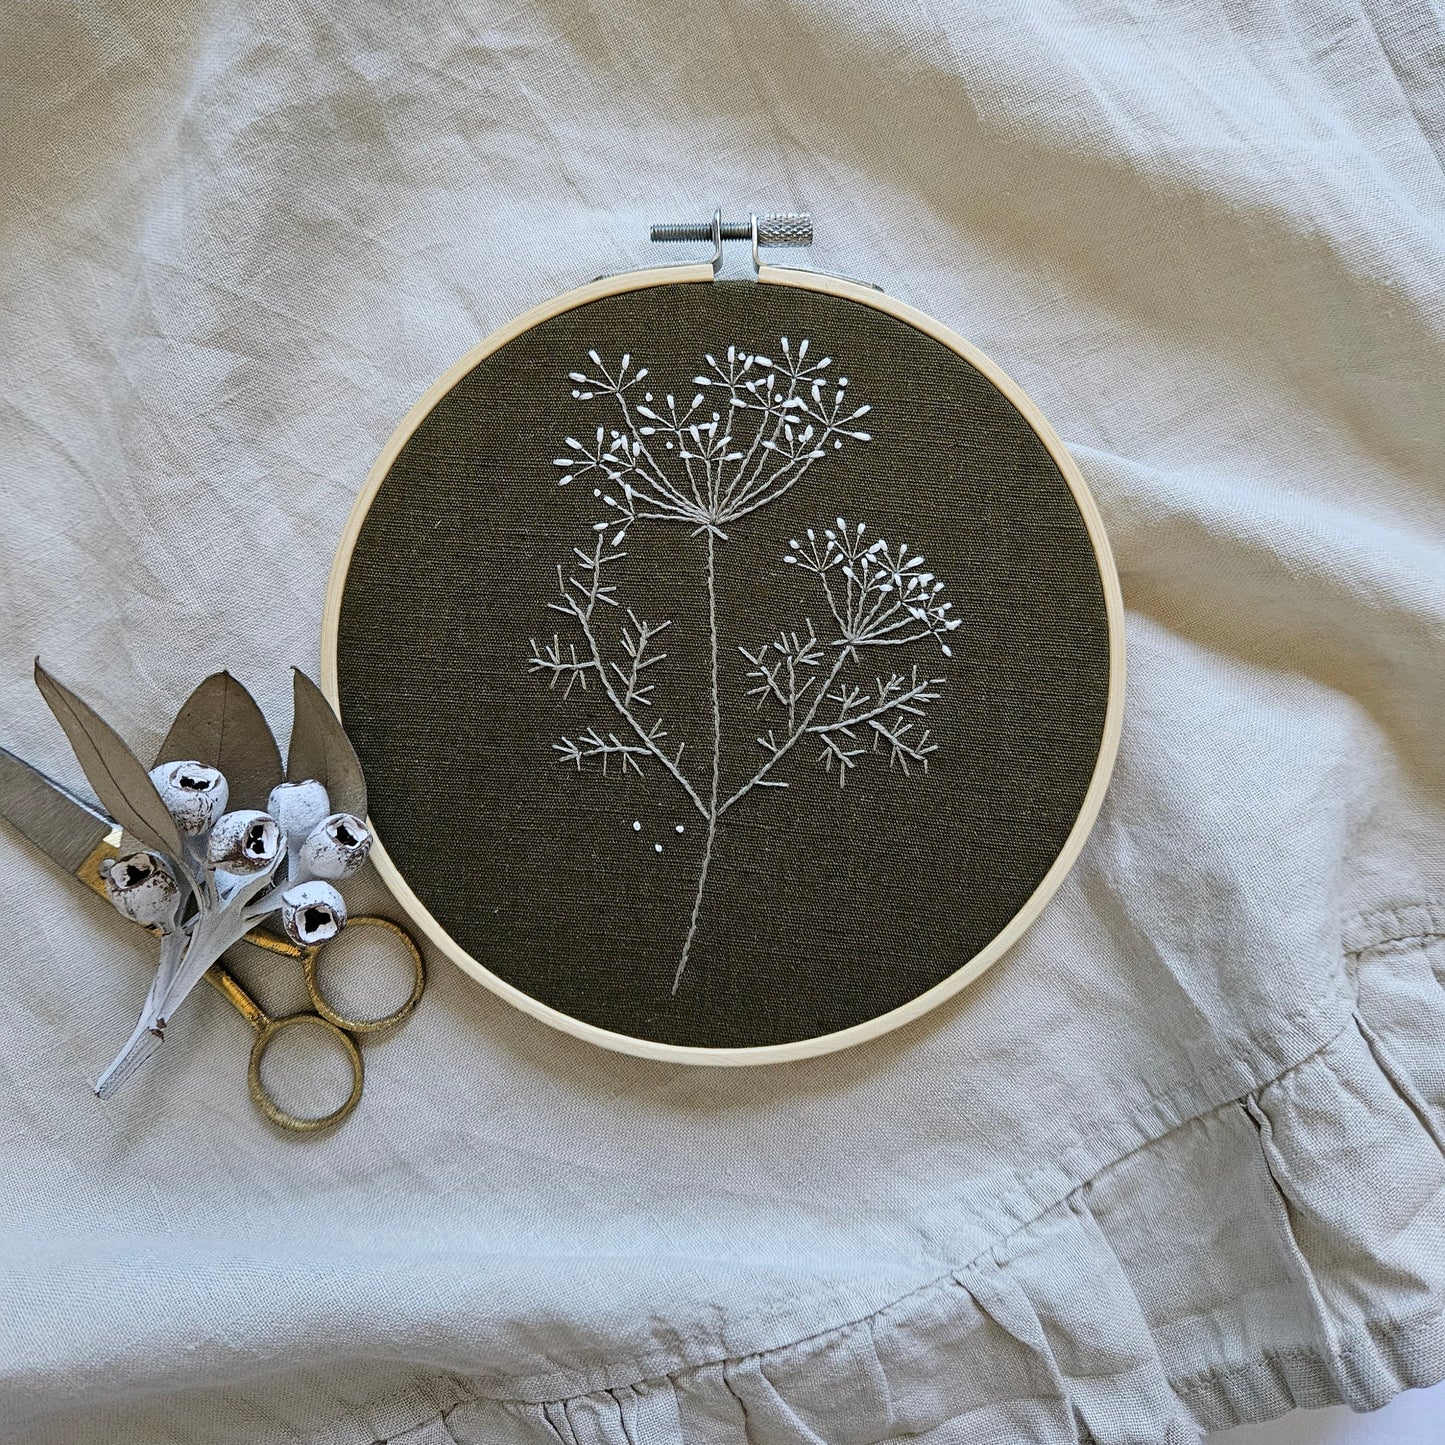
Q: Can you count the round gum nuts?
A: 6